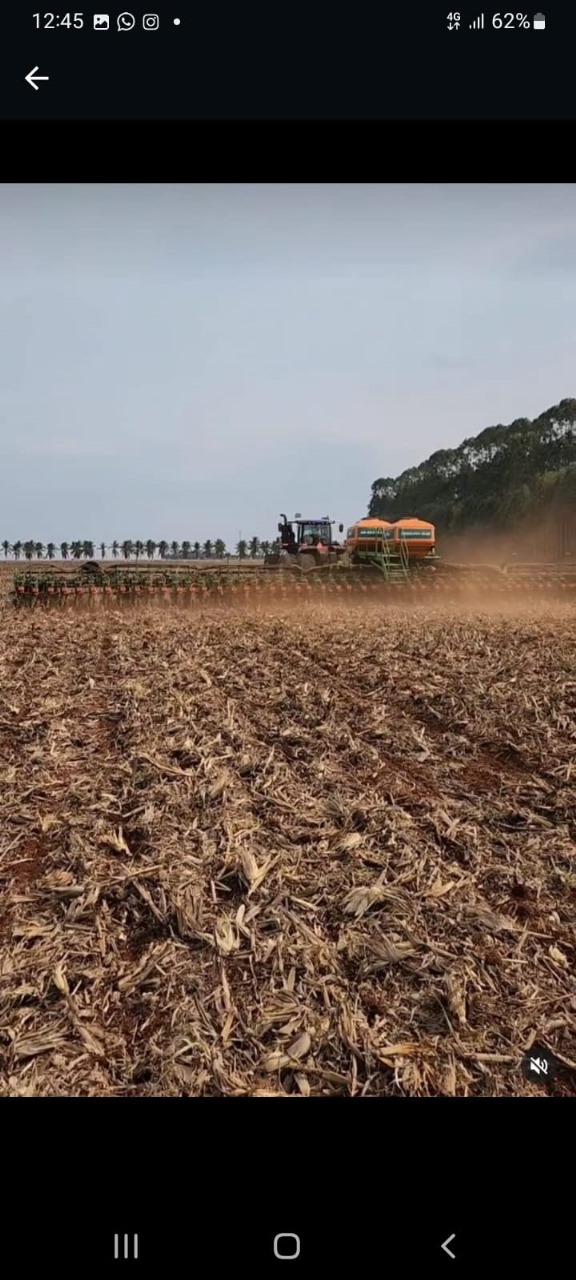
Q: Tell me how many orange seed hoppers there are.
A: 2